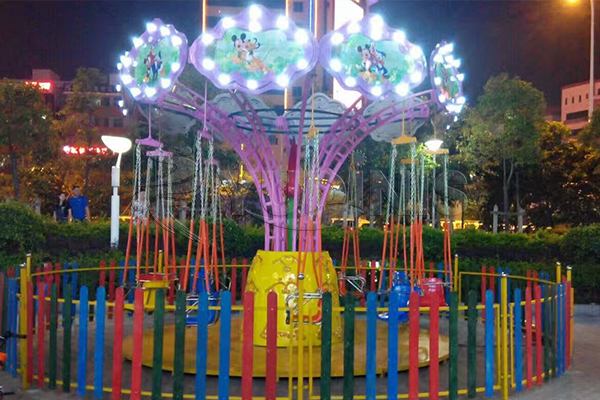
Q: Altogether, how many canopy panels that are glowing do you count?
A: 4